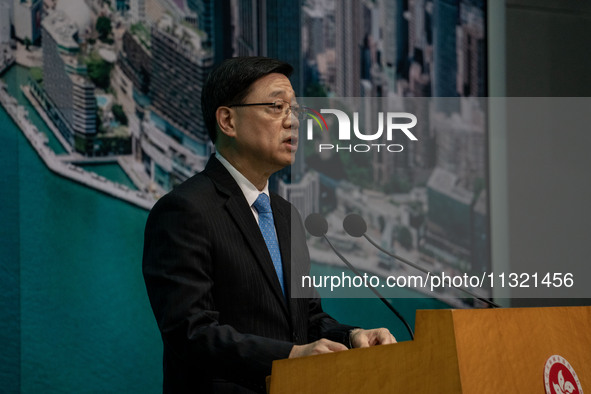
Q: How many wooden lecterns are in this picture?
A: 1